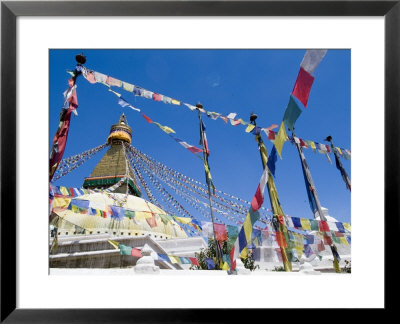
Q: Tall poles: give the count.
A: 5